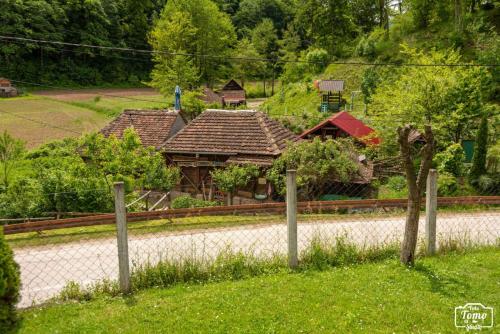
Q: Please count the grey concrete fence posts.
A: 3